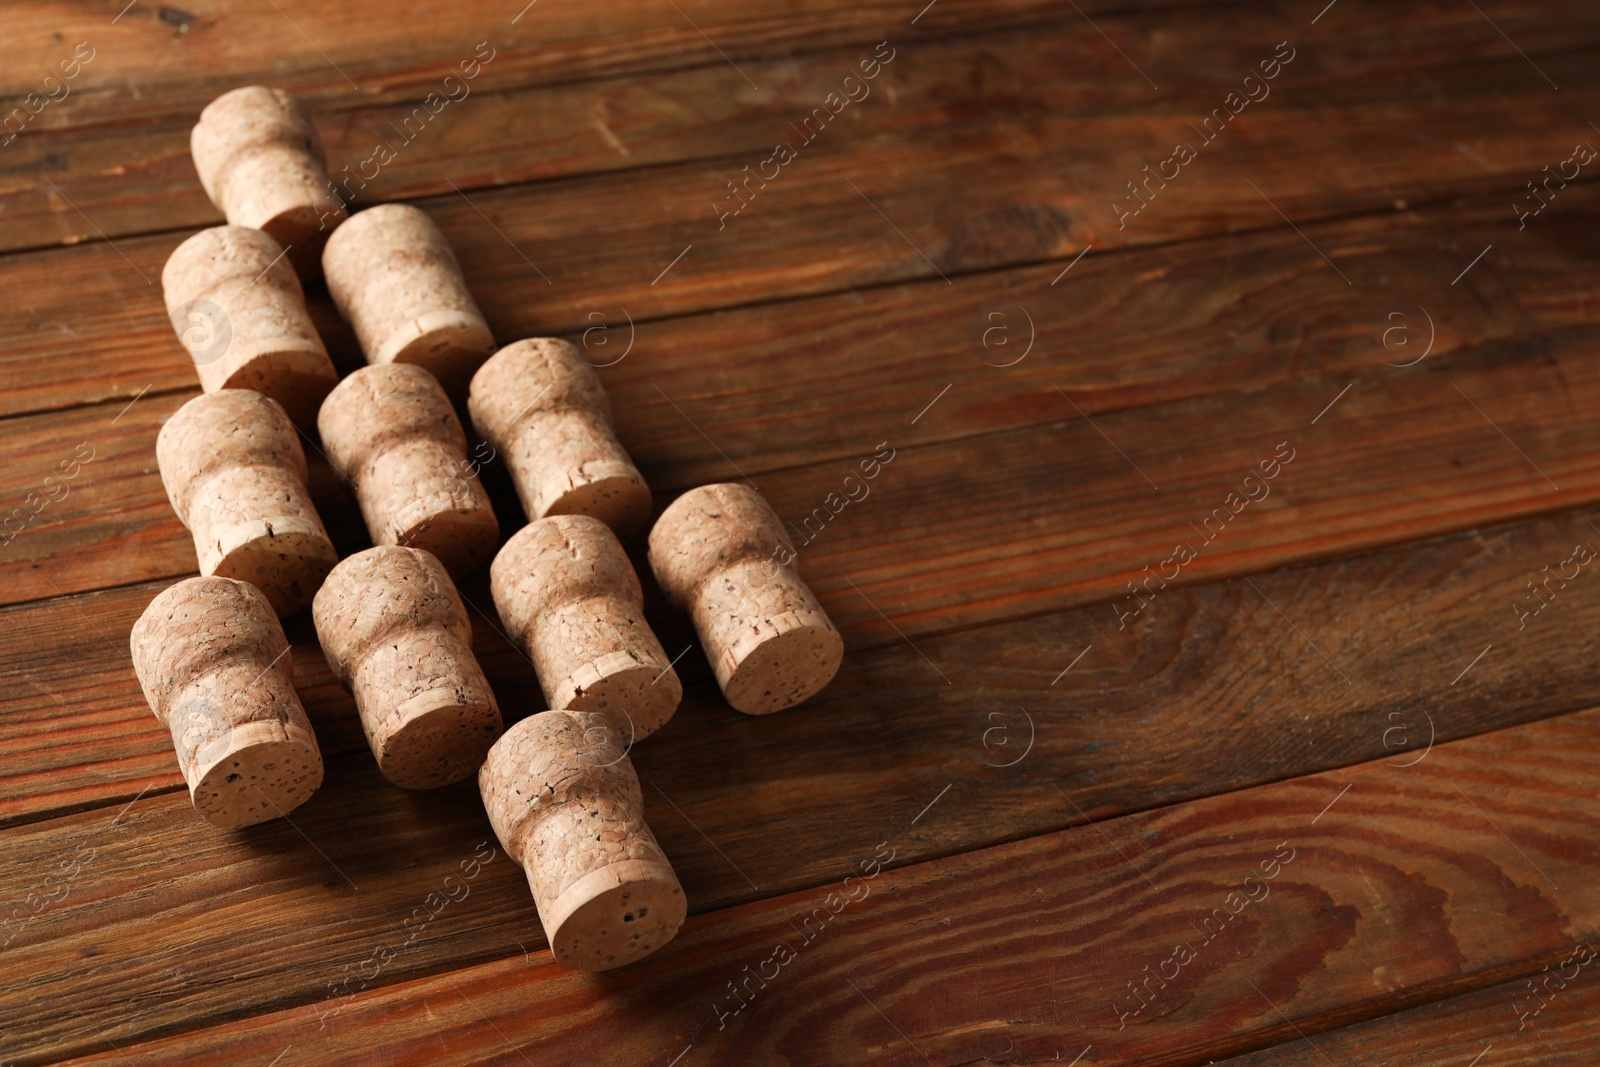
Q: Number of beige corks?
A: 11